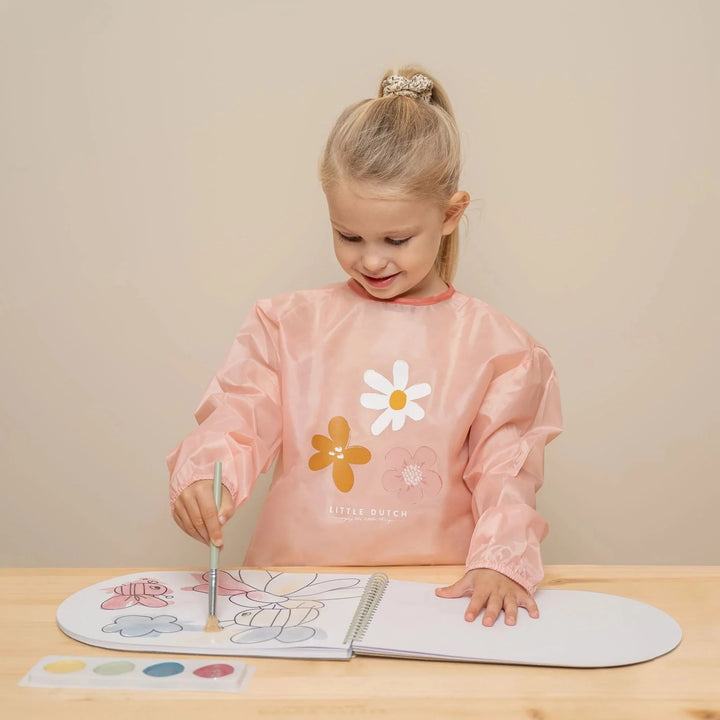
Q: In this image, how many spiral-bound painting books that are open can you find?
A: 1